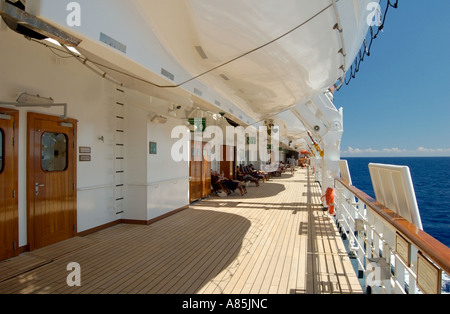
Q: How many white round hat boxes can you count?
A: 0